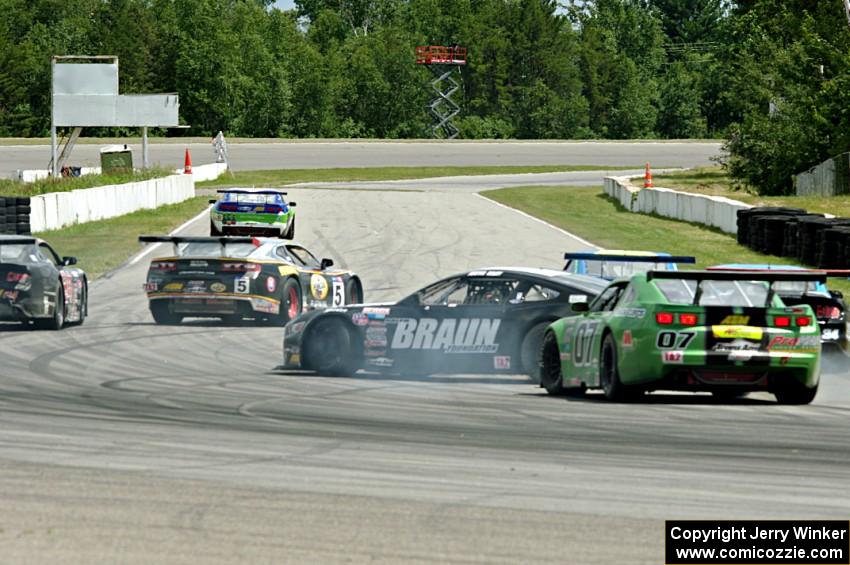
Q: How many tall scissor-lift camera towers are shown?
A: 1